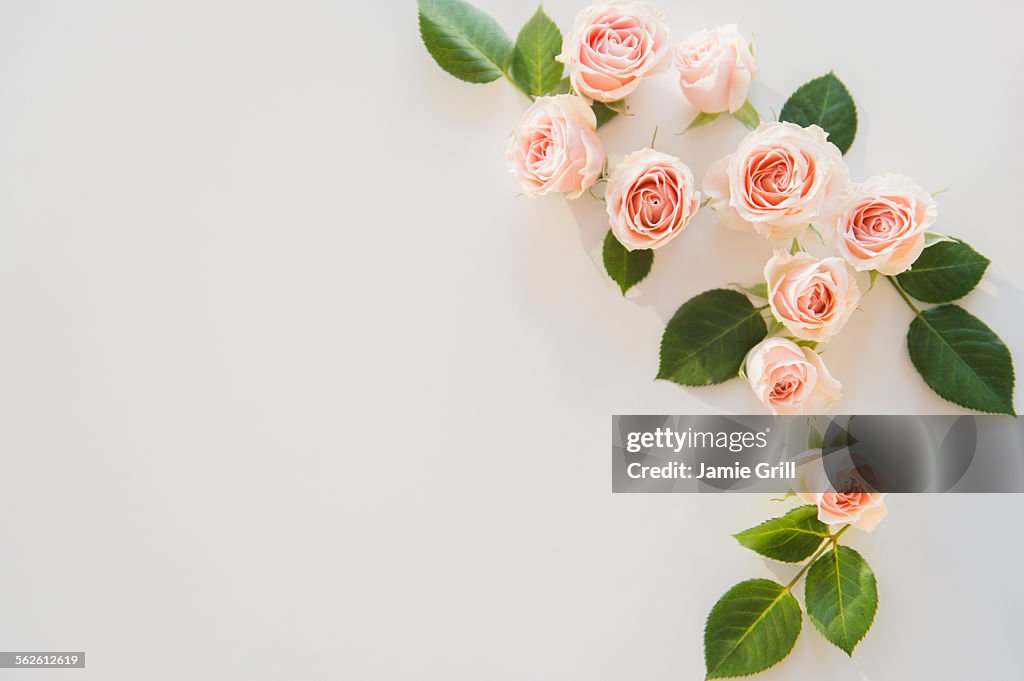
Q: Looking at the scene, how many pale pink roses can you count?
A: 9